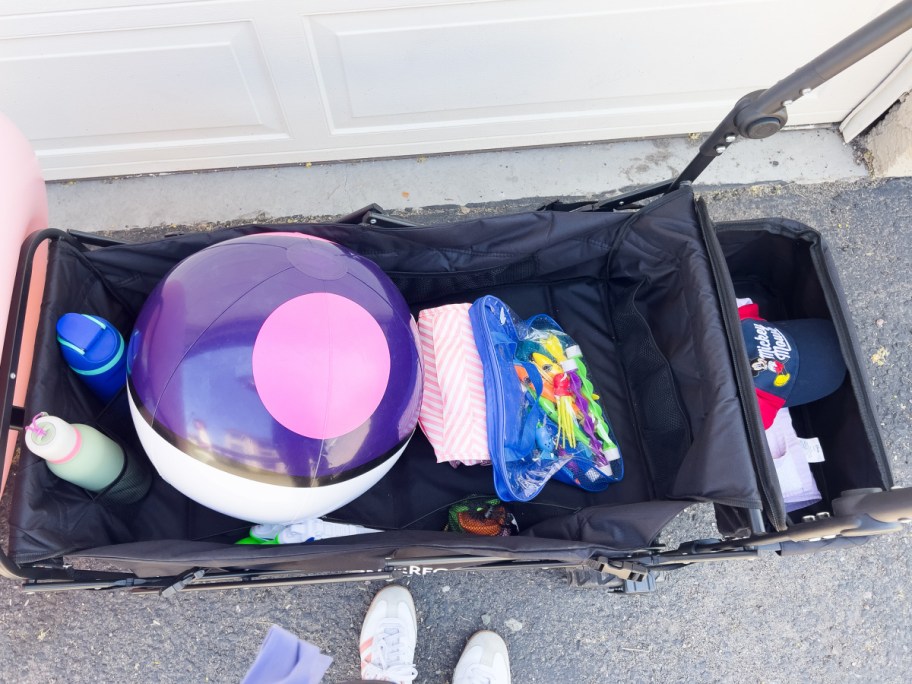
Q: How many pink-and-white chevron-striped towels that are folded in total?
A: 1